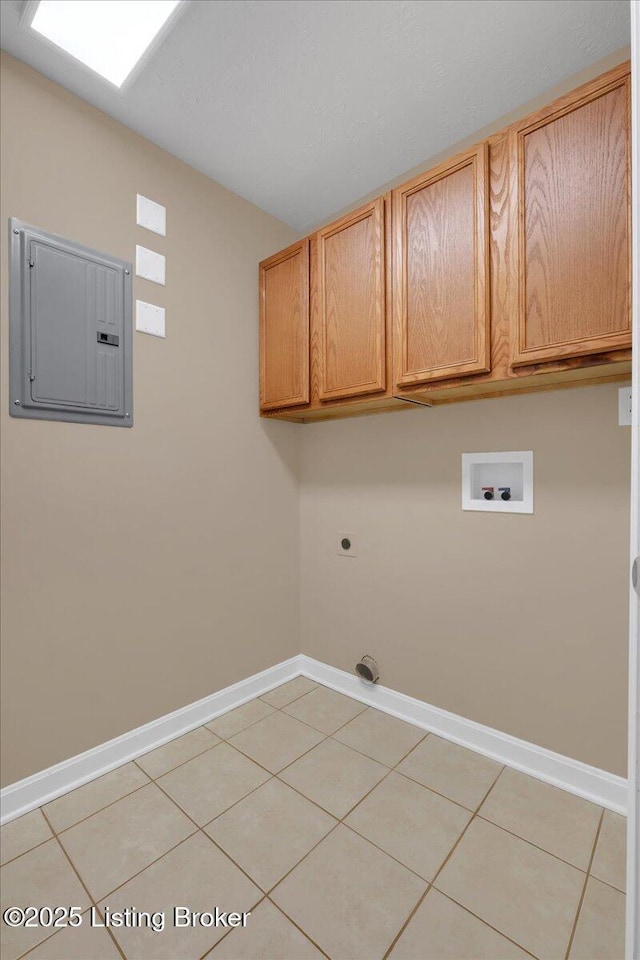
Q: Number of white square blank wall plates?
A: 3